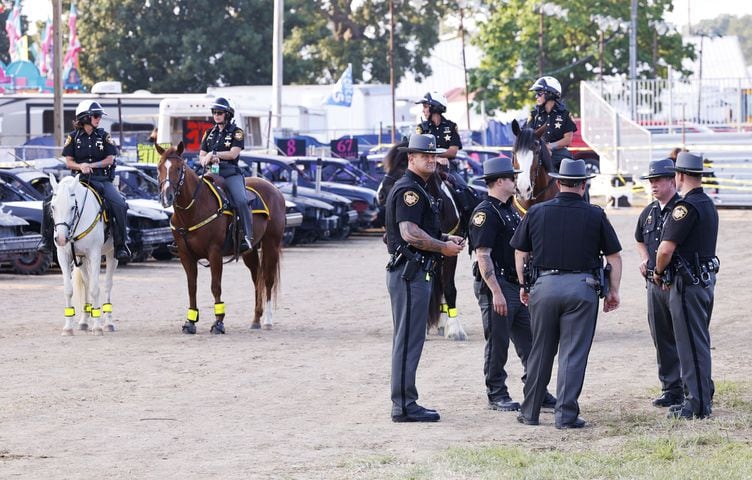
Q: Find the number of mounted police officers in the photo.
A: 4